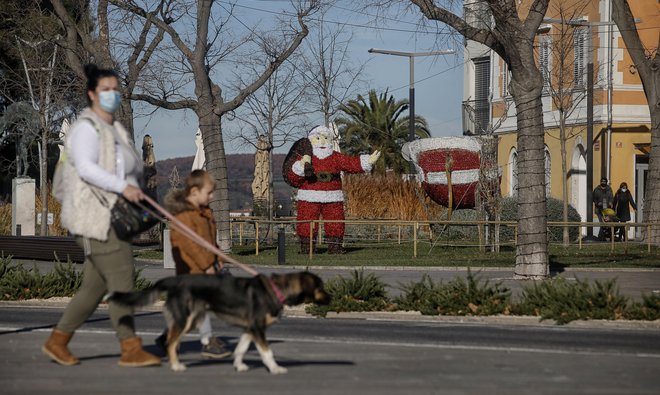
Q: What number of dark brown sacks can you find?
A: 1